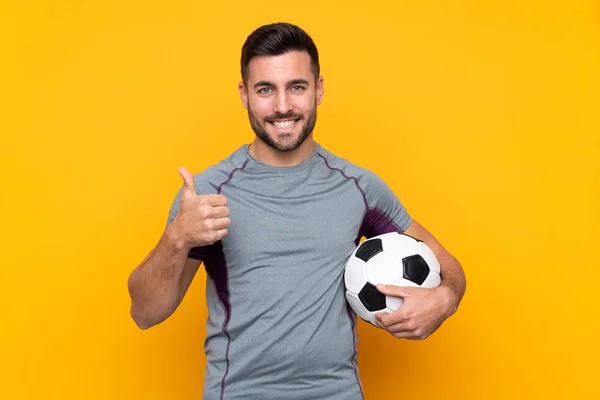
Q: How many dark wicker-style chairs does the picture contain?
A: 0